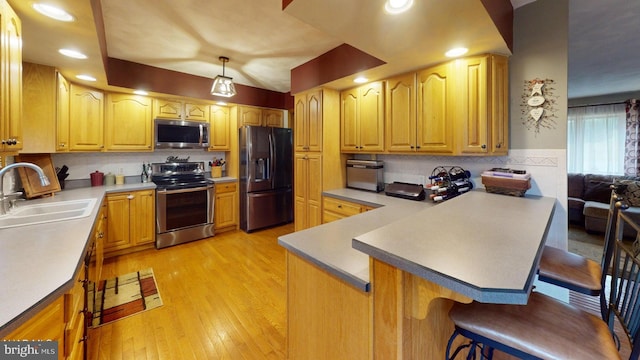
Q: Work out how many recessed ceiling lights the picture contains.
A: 8